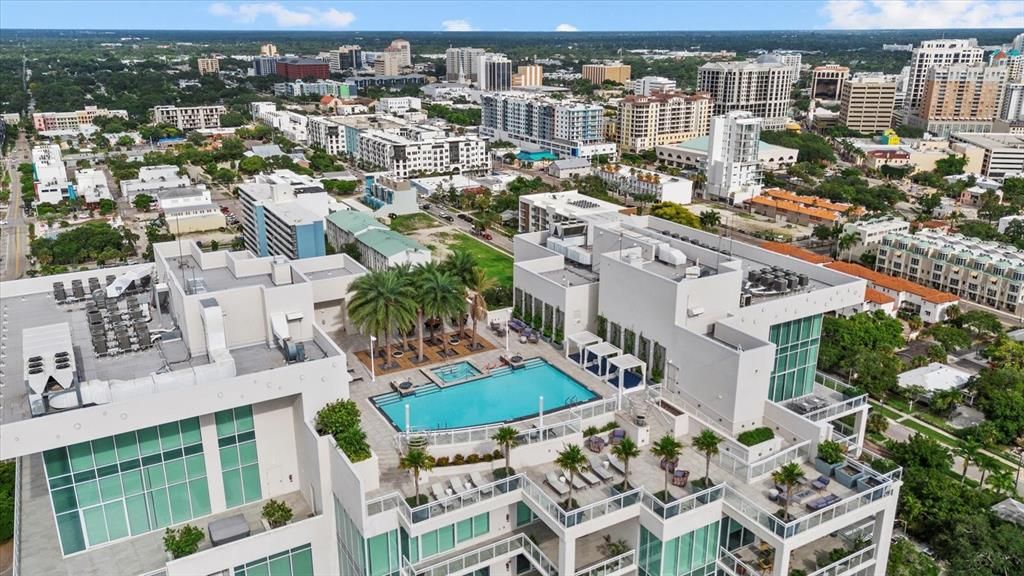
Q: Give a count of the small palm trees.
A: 7